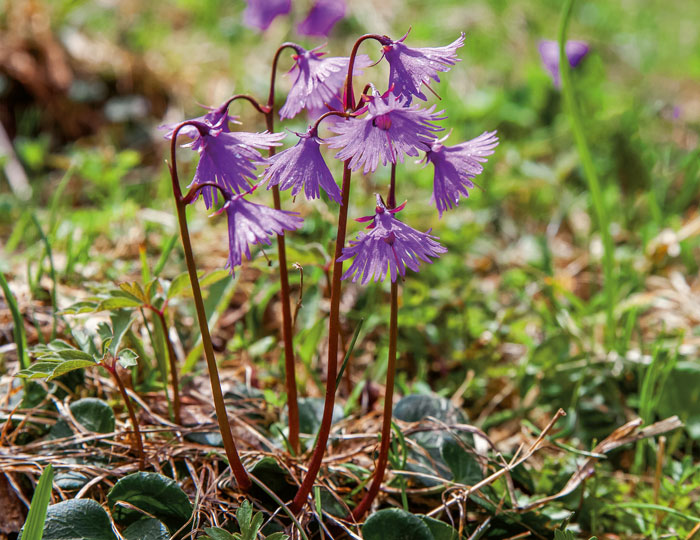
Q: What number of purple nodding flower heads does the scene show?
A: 9